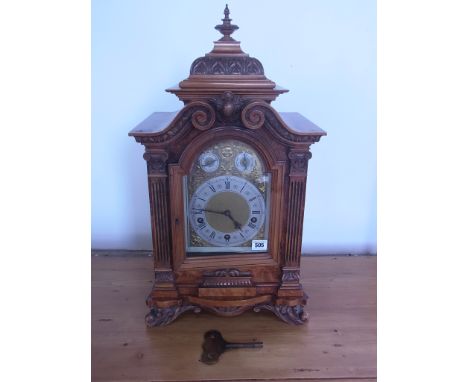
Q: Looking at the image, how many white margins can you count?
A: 2